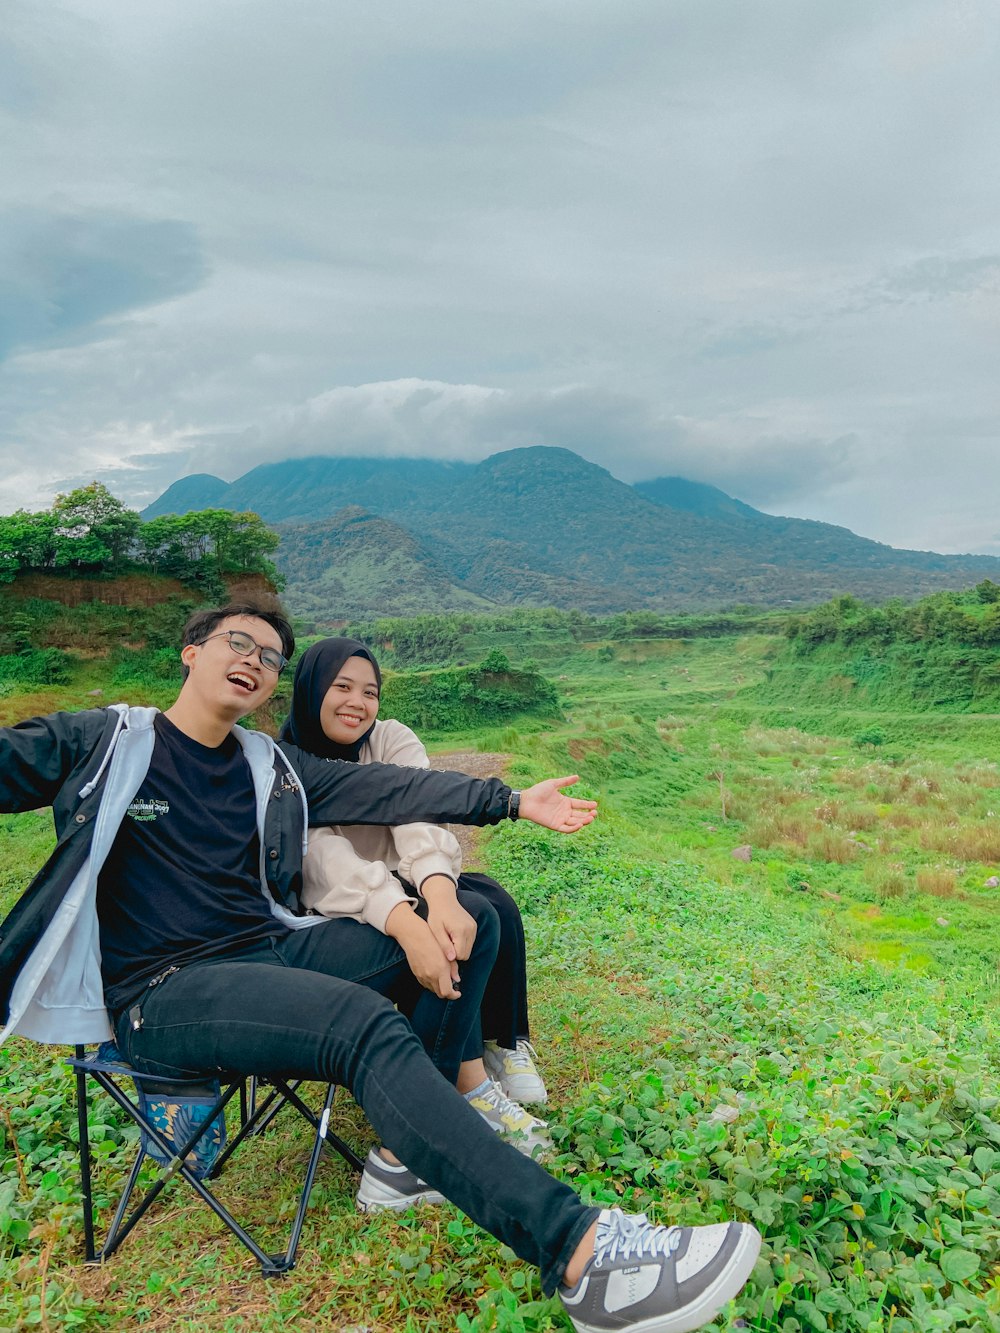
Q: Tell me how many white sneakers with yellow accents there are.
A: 2